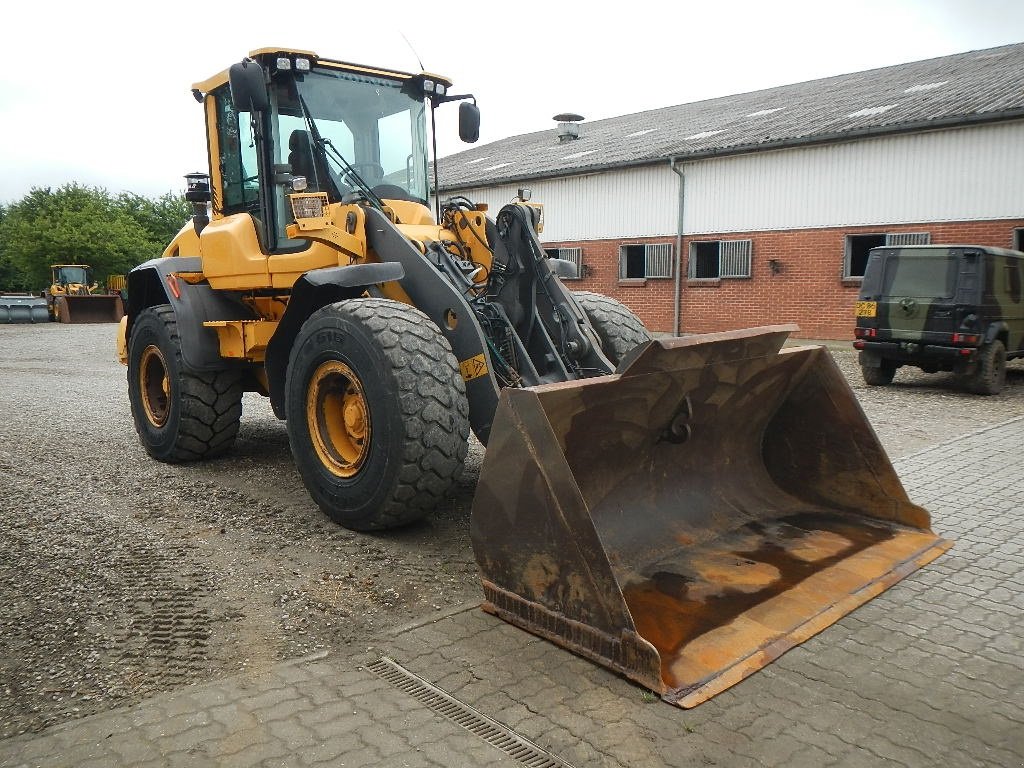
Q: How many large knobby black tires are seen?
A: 3